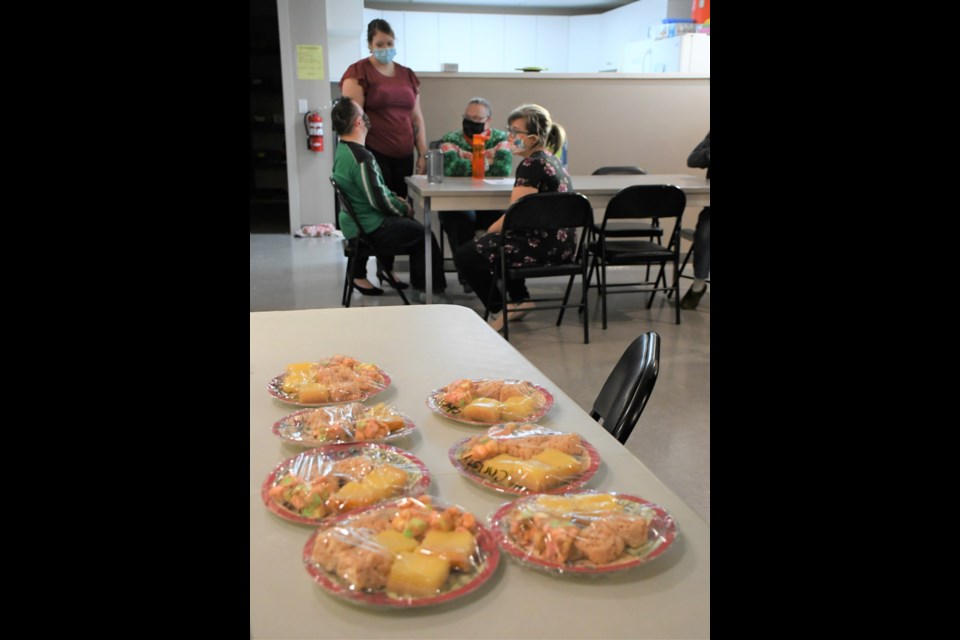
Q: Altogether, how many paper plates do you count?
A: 7